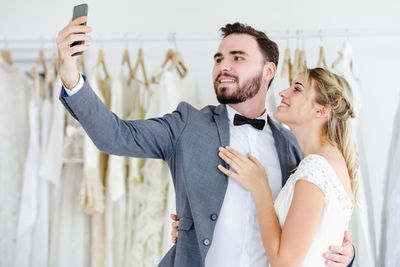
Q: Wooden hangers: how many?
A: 14